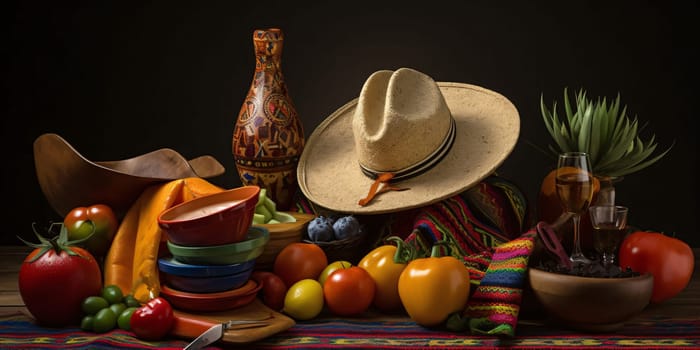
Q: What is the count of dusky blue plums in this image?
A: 2